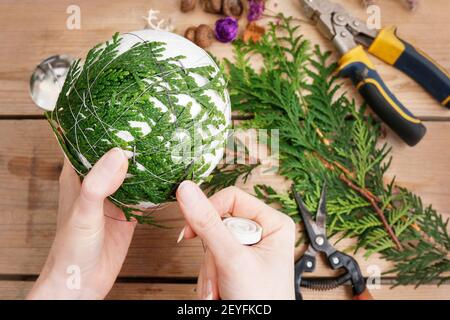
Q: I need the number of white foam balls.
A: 1